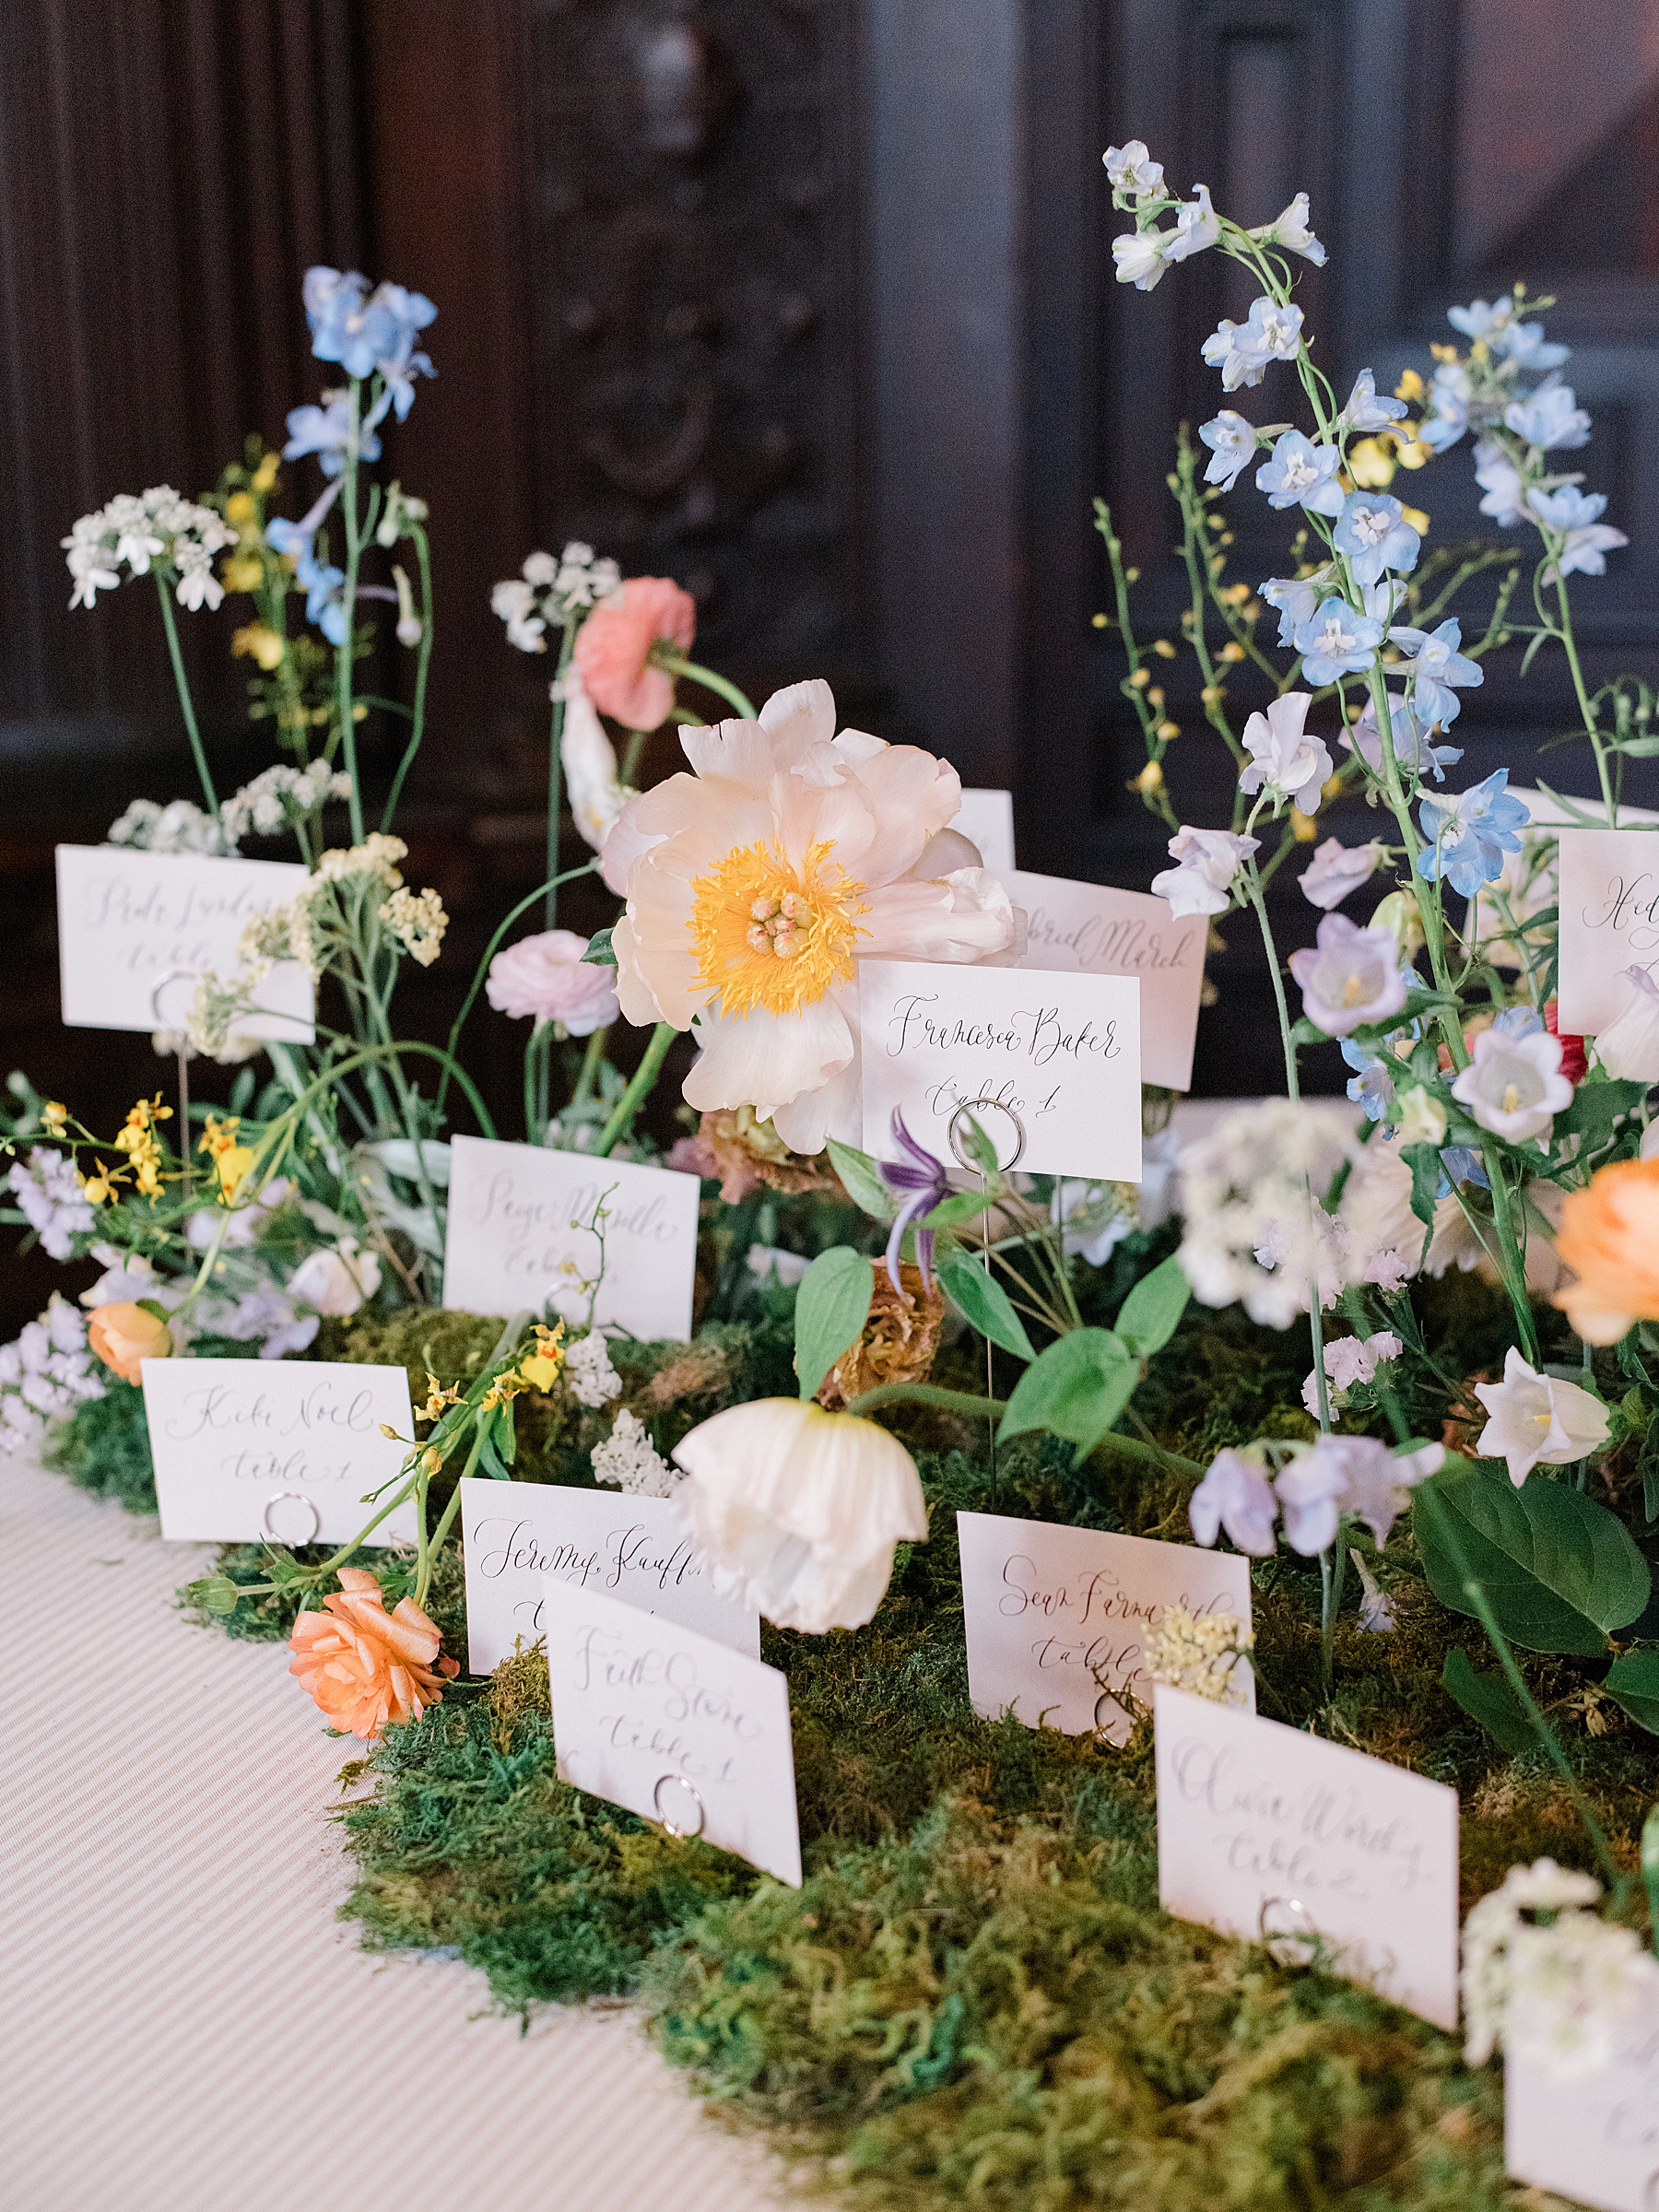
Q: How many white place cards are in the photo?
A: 13